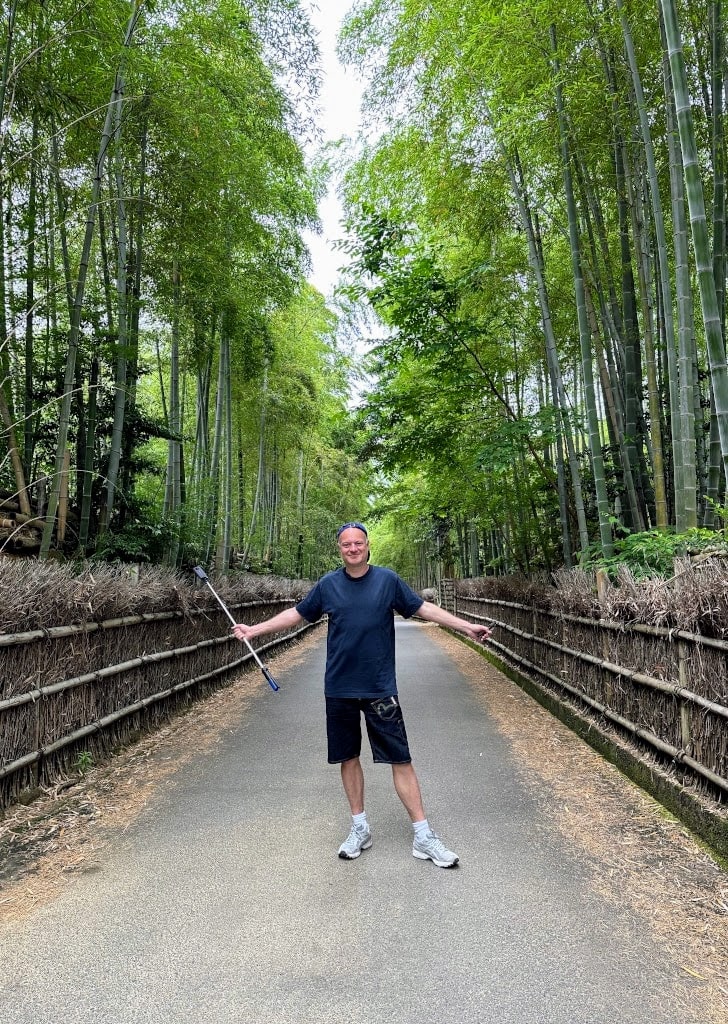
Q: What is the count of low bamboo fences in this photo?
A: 2